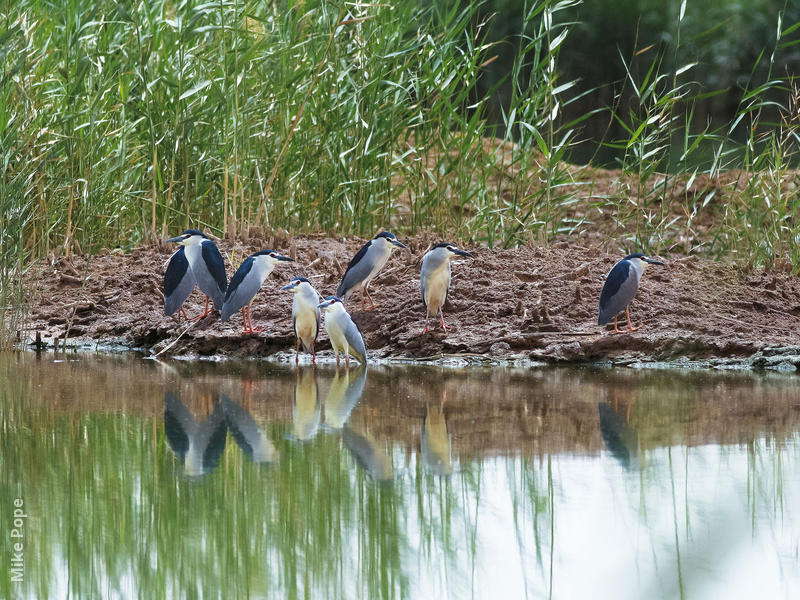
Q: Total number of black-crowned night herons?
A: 8